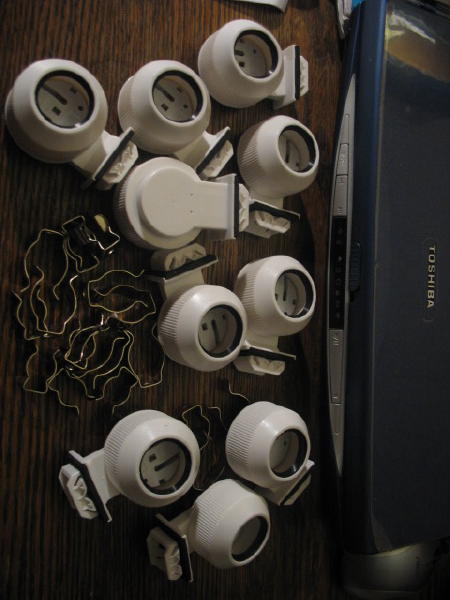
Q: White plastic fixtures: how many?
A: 10